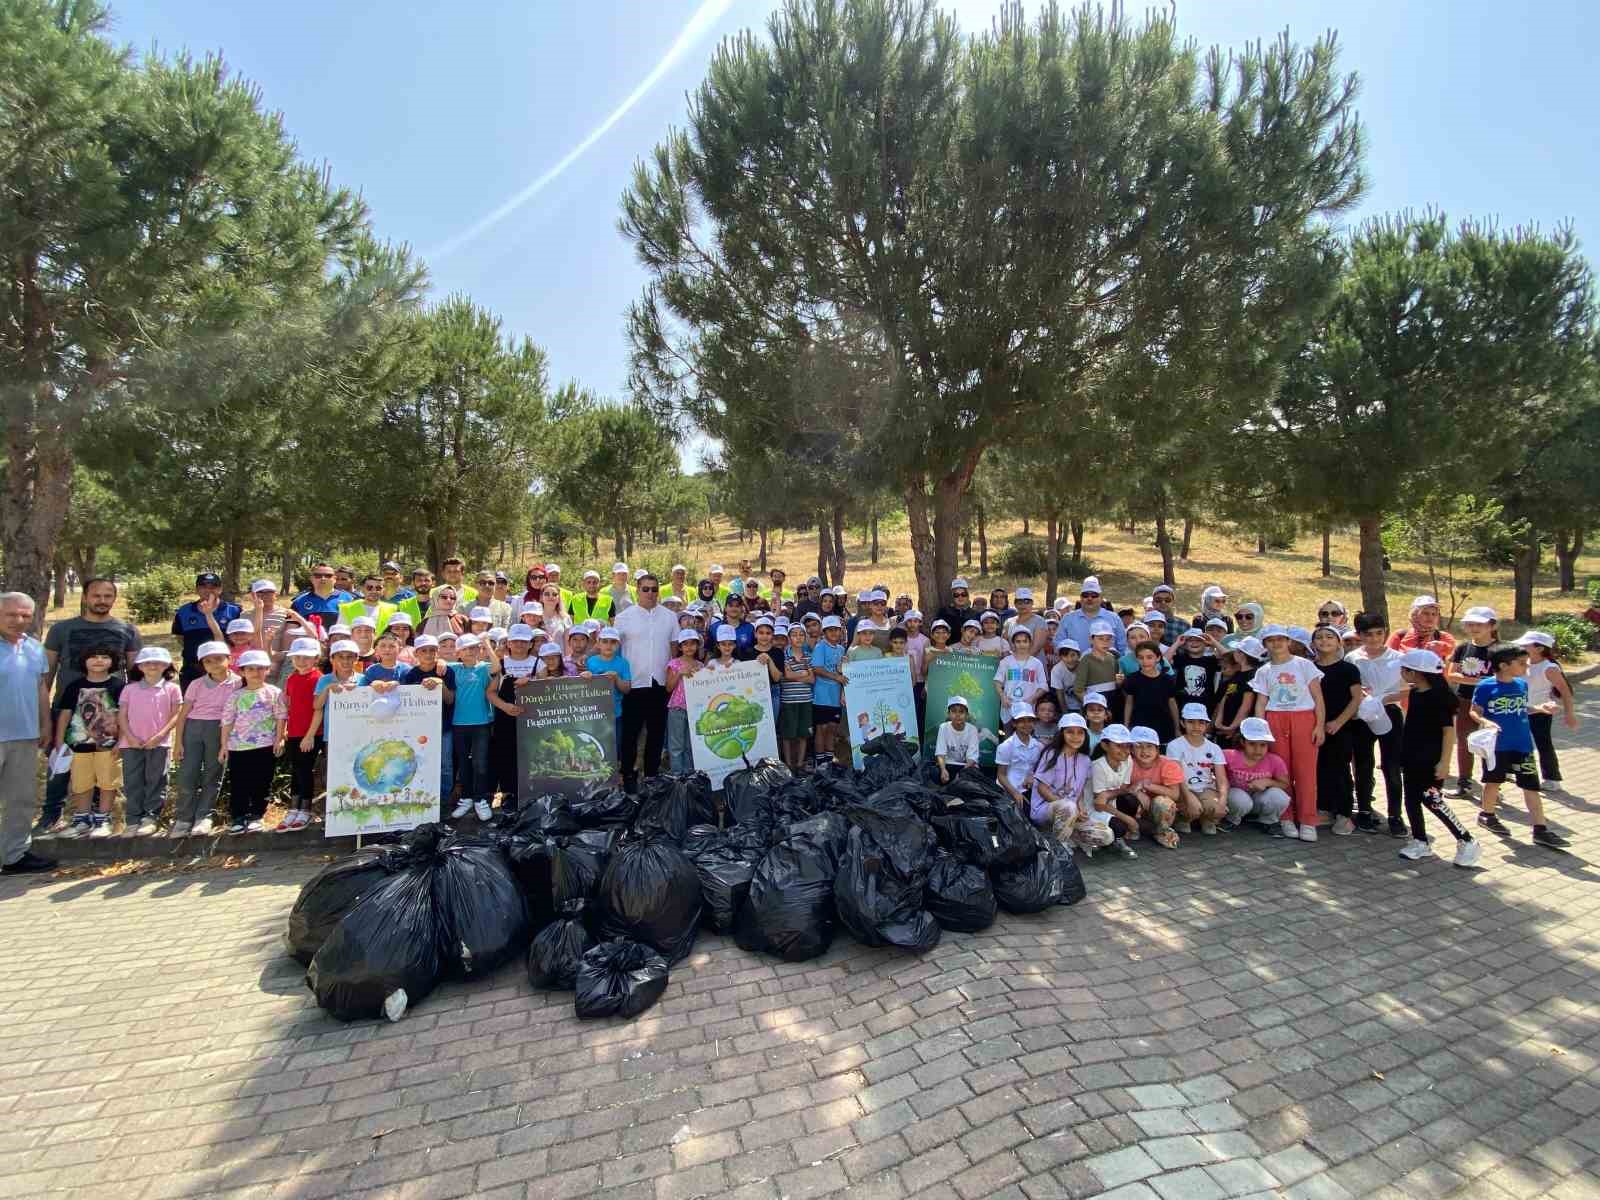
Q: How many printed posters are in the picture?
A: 5